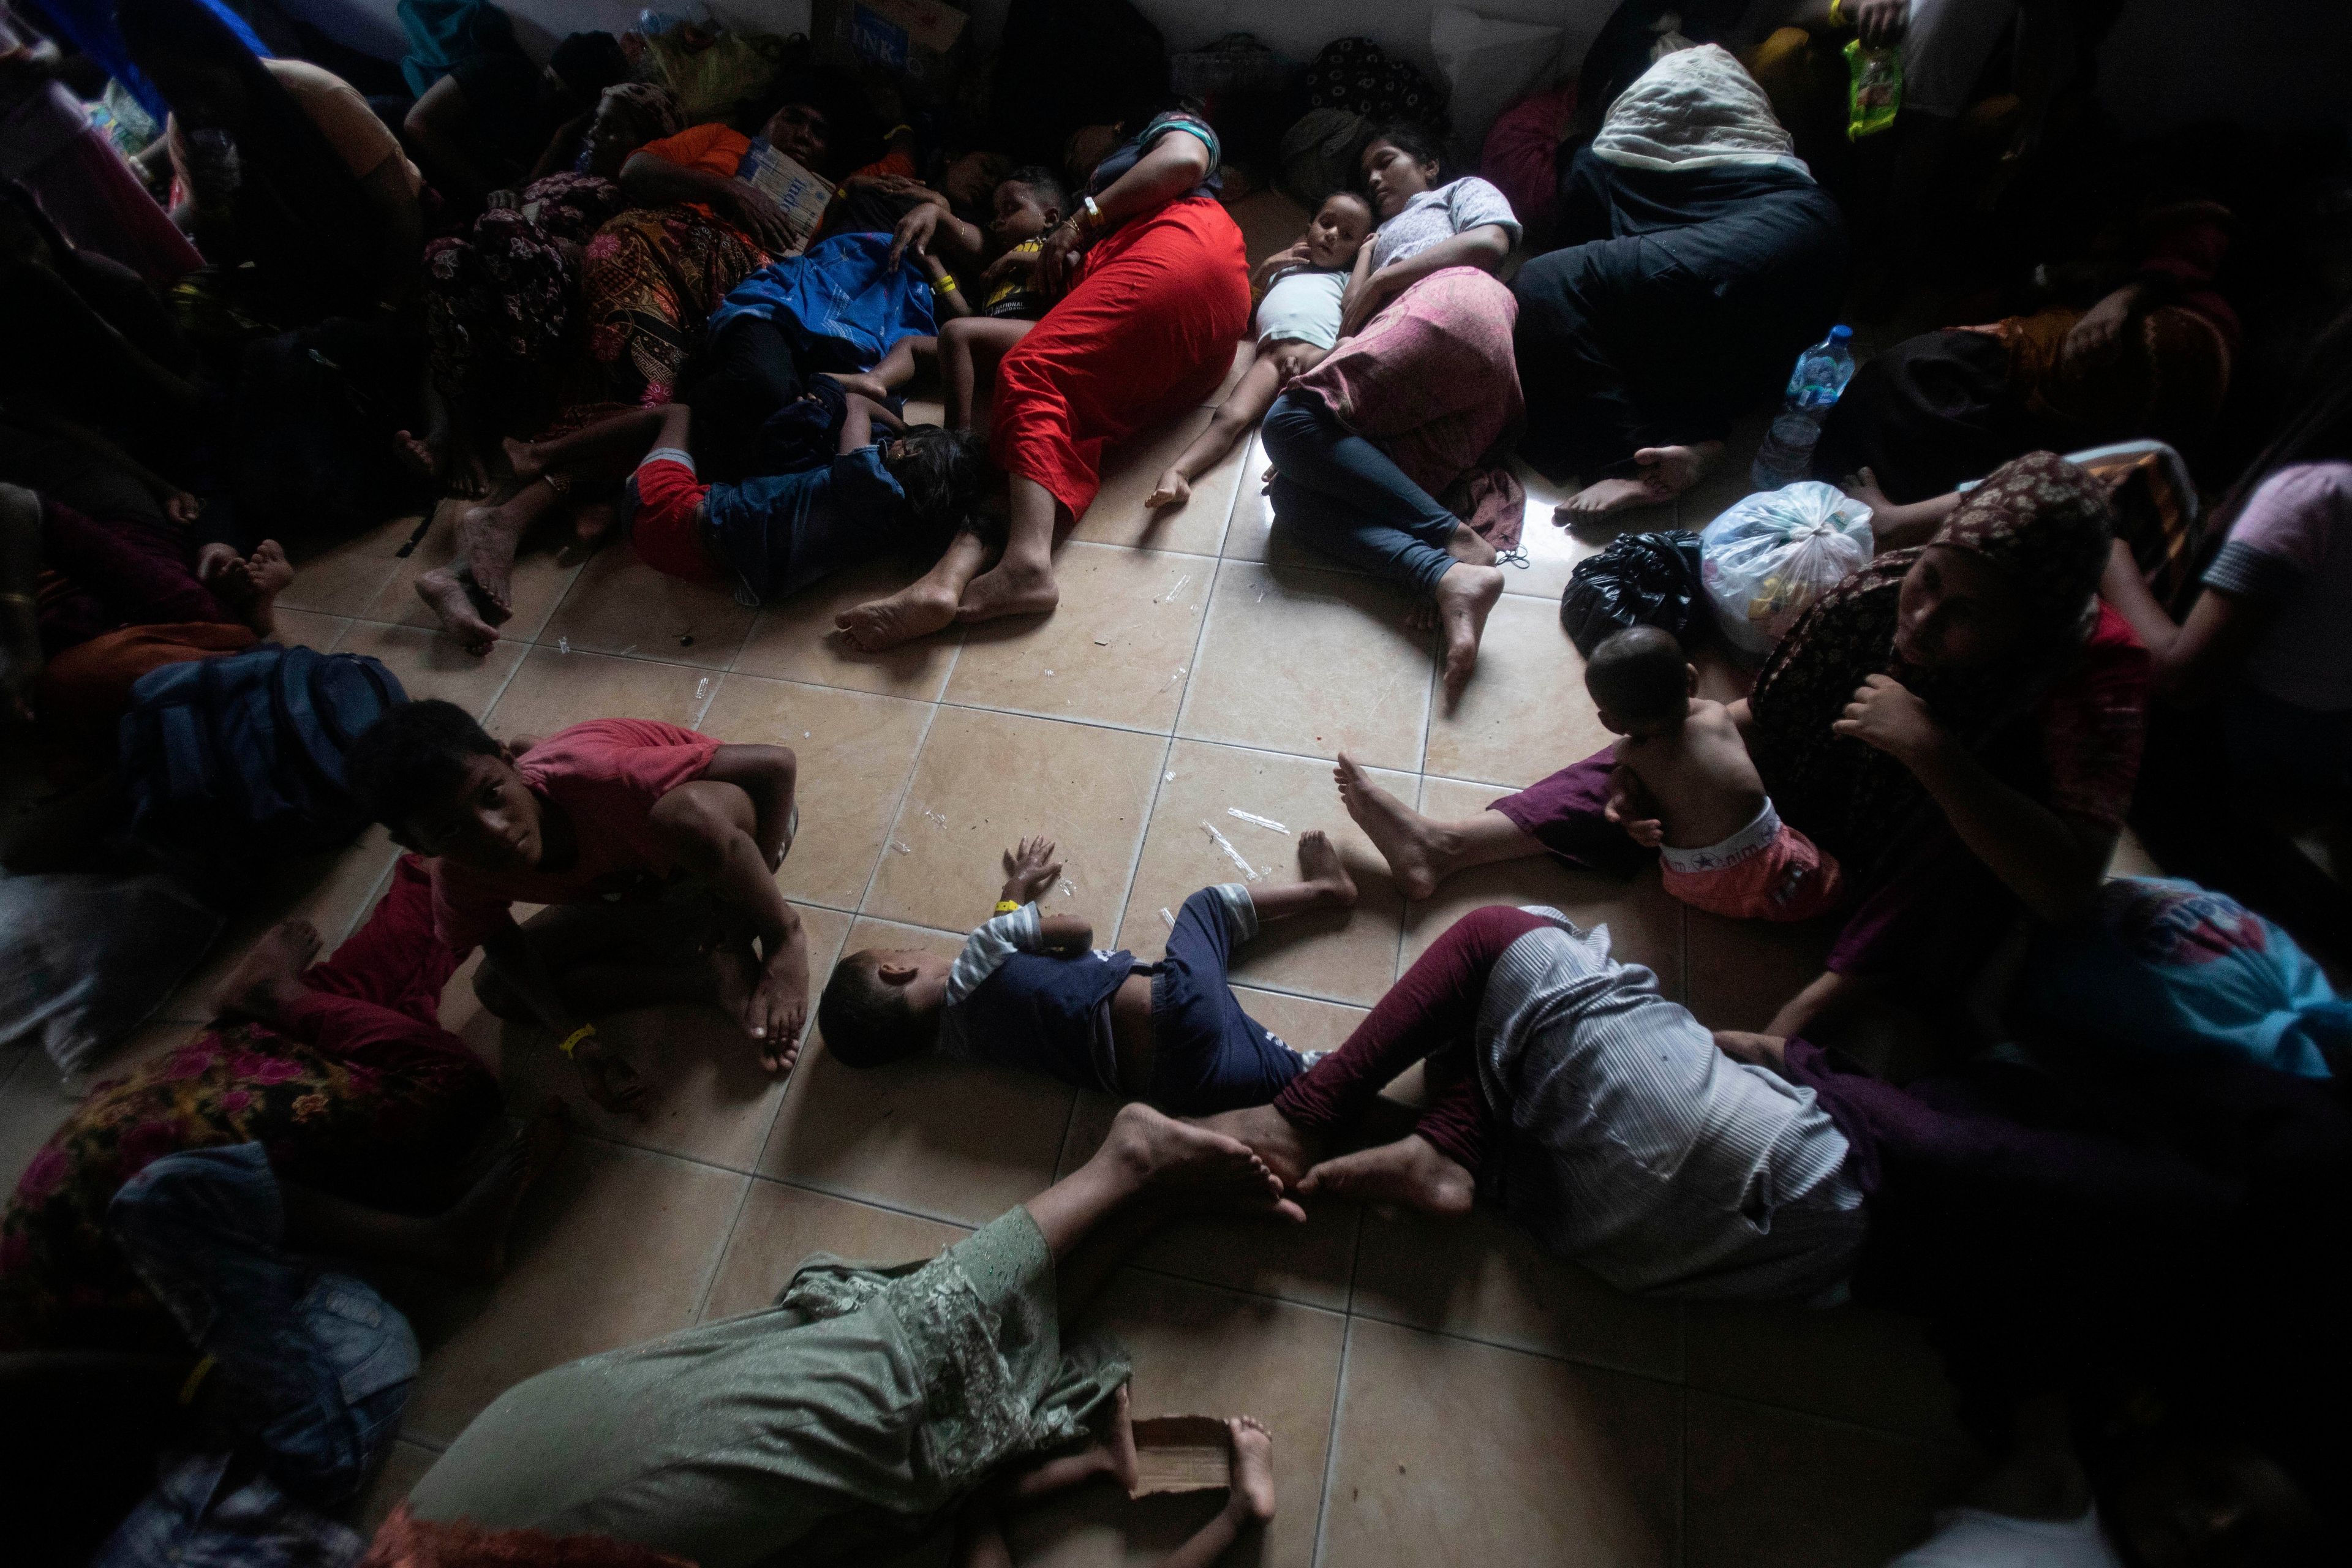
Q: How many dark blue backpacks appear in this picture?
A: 1